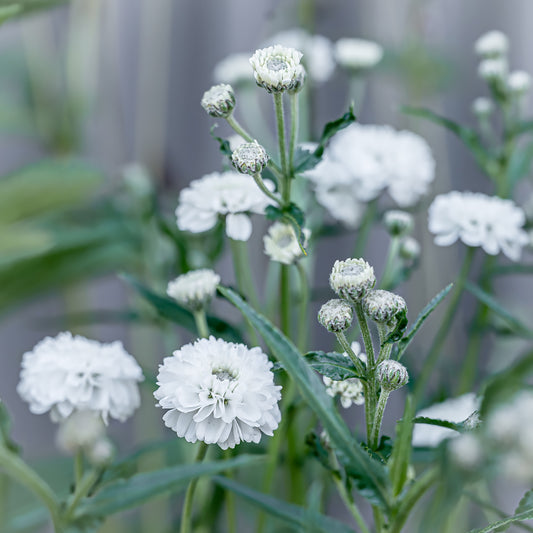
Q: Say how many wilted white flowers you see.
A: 0